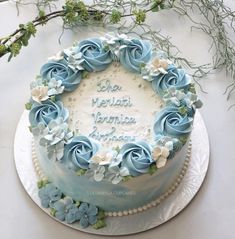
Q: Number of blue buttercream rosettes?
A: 8